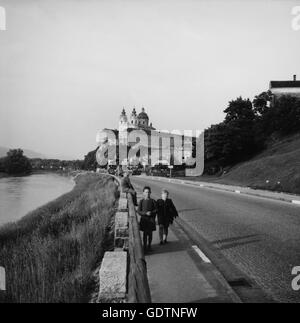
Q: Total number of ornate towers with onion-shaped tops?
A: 2